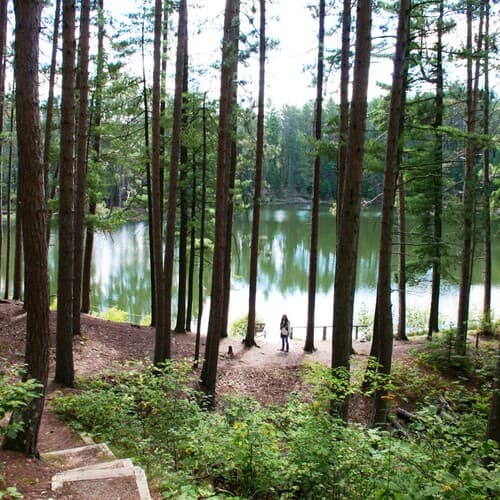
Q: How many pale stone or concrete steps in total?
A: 3